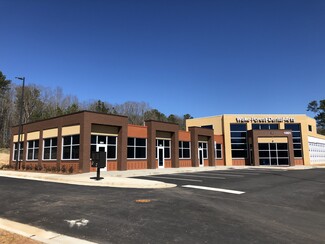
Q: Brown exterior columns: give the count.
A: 12